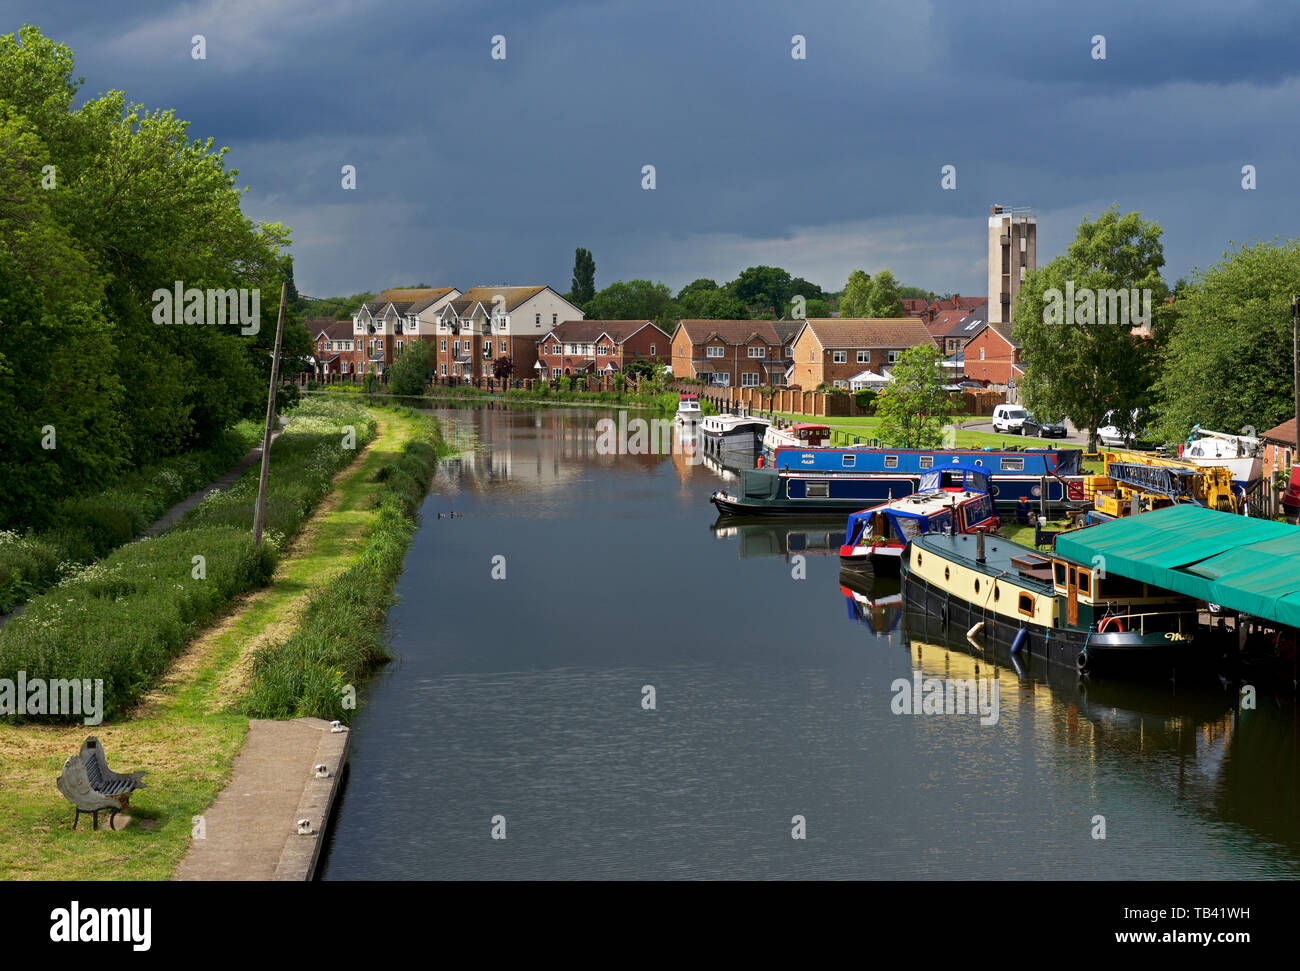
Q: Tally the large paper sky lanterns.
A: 0